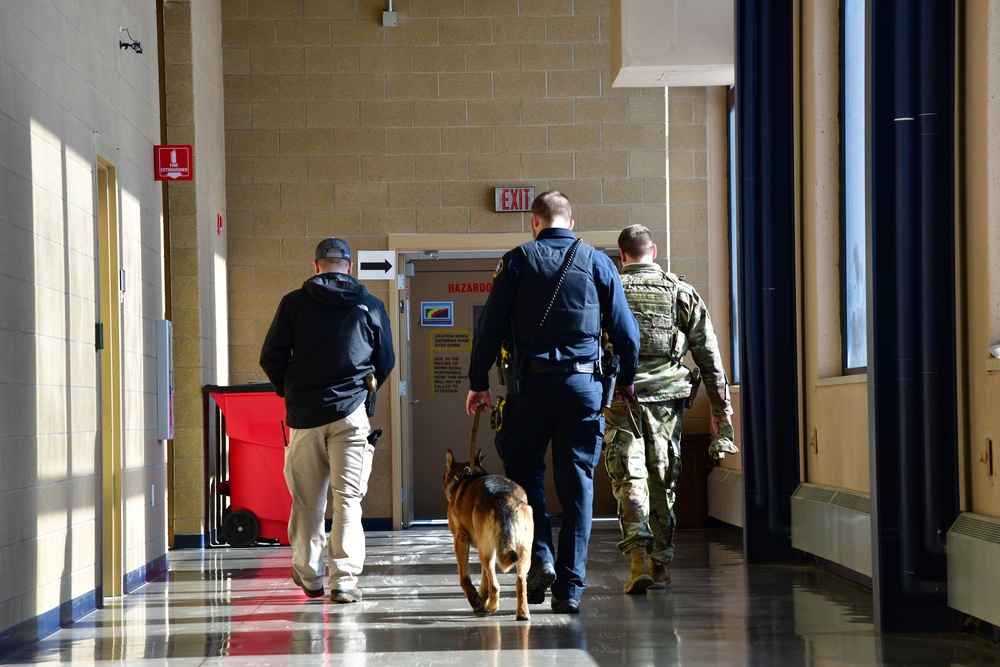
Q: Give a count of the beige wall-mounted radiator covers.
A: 3